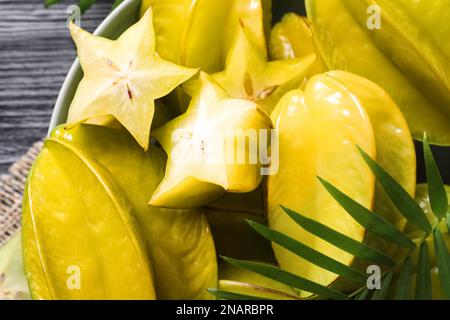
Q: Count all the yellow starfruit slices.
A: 3